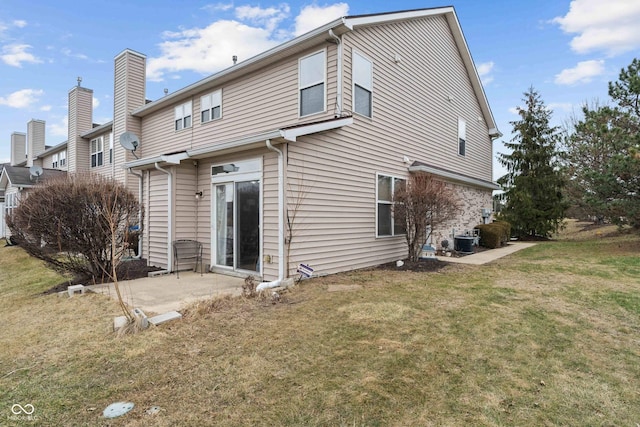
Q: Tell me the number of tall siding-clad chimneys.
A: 4